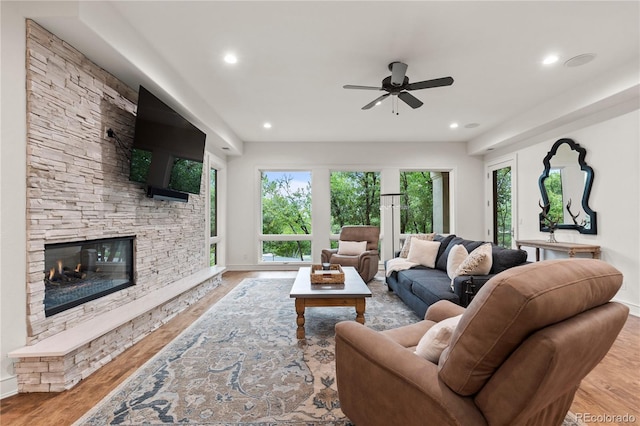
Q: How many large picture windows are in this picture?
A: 3